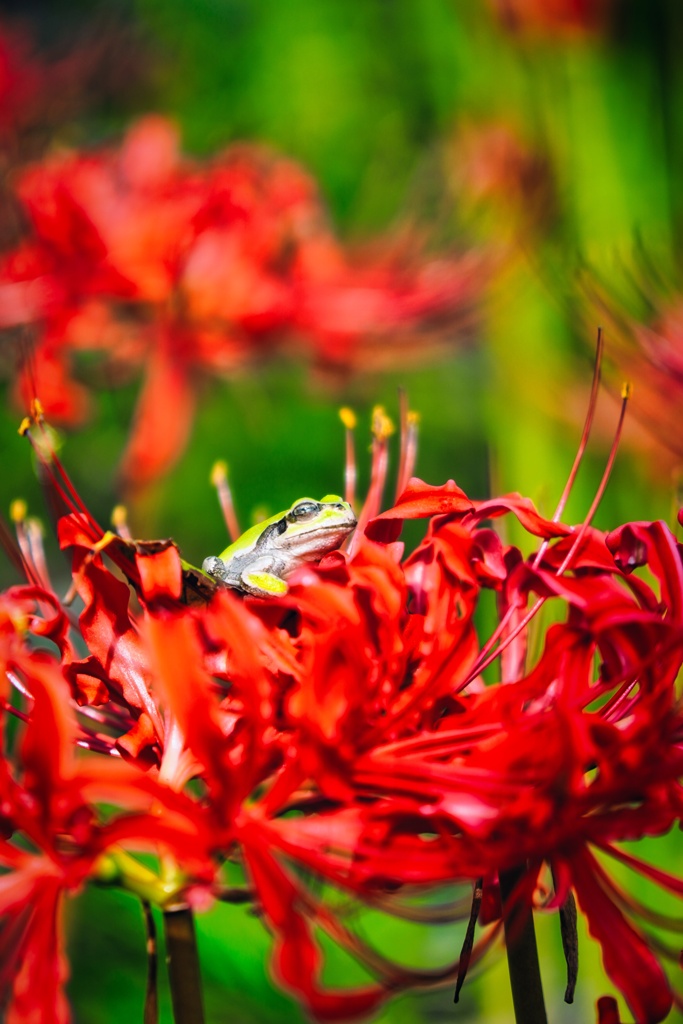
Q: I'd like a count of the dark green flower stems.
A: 2